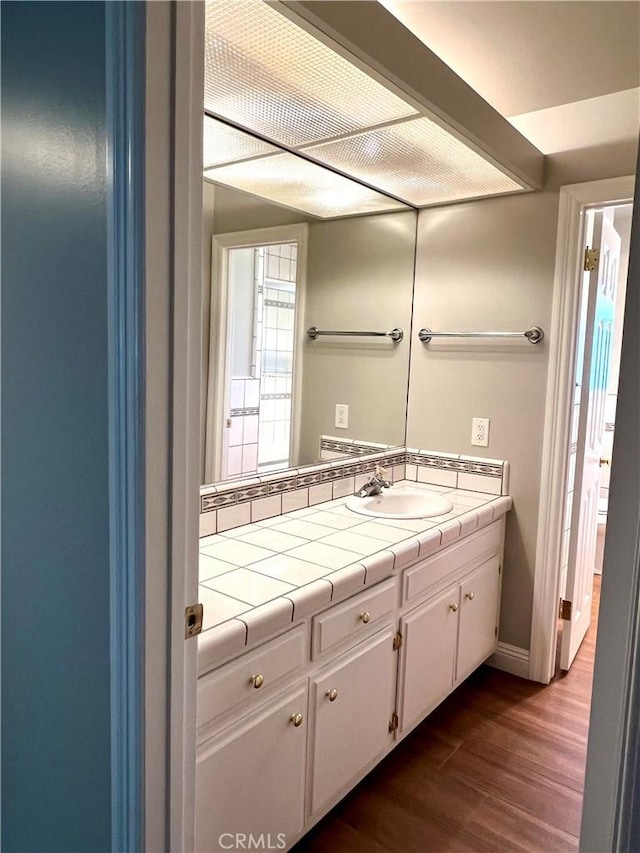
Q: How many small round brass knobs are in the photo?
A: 6